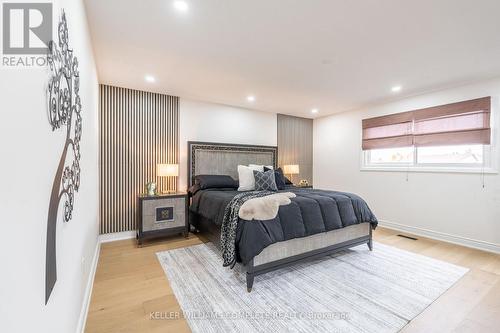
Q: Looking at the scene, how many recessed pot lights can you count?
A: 5